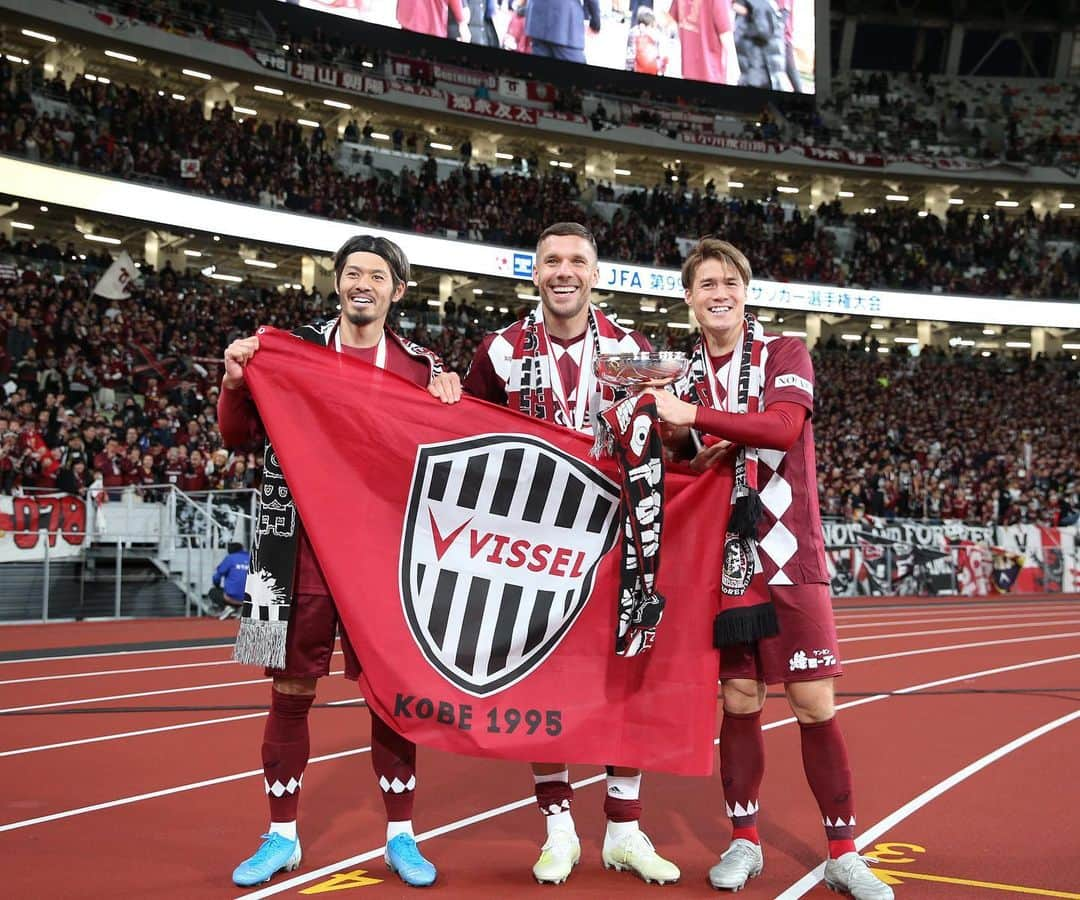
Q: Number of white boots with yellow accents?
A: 2